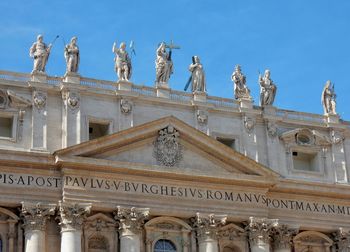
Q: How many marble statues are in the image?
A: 8